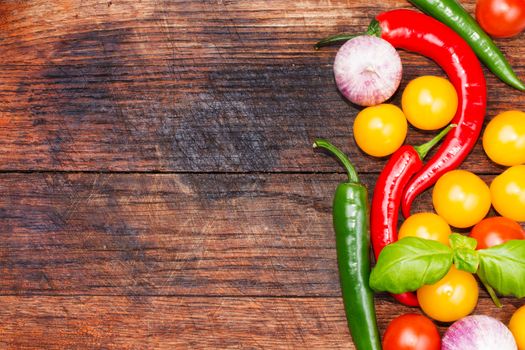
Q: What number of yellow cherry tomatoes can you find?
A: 8